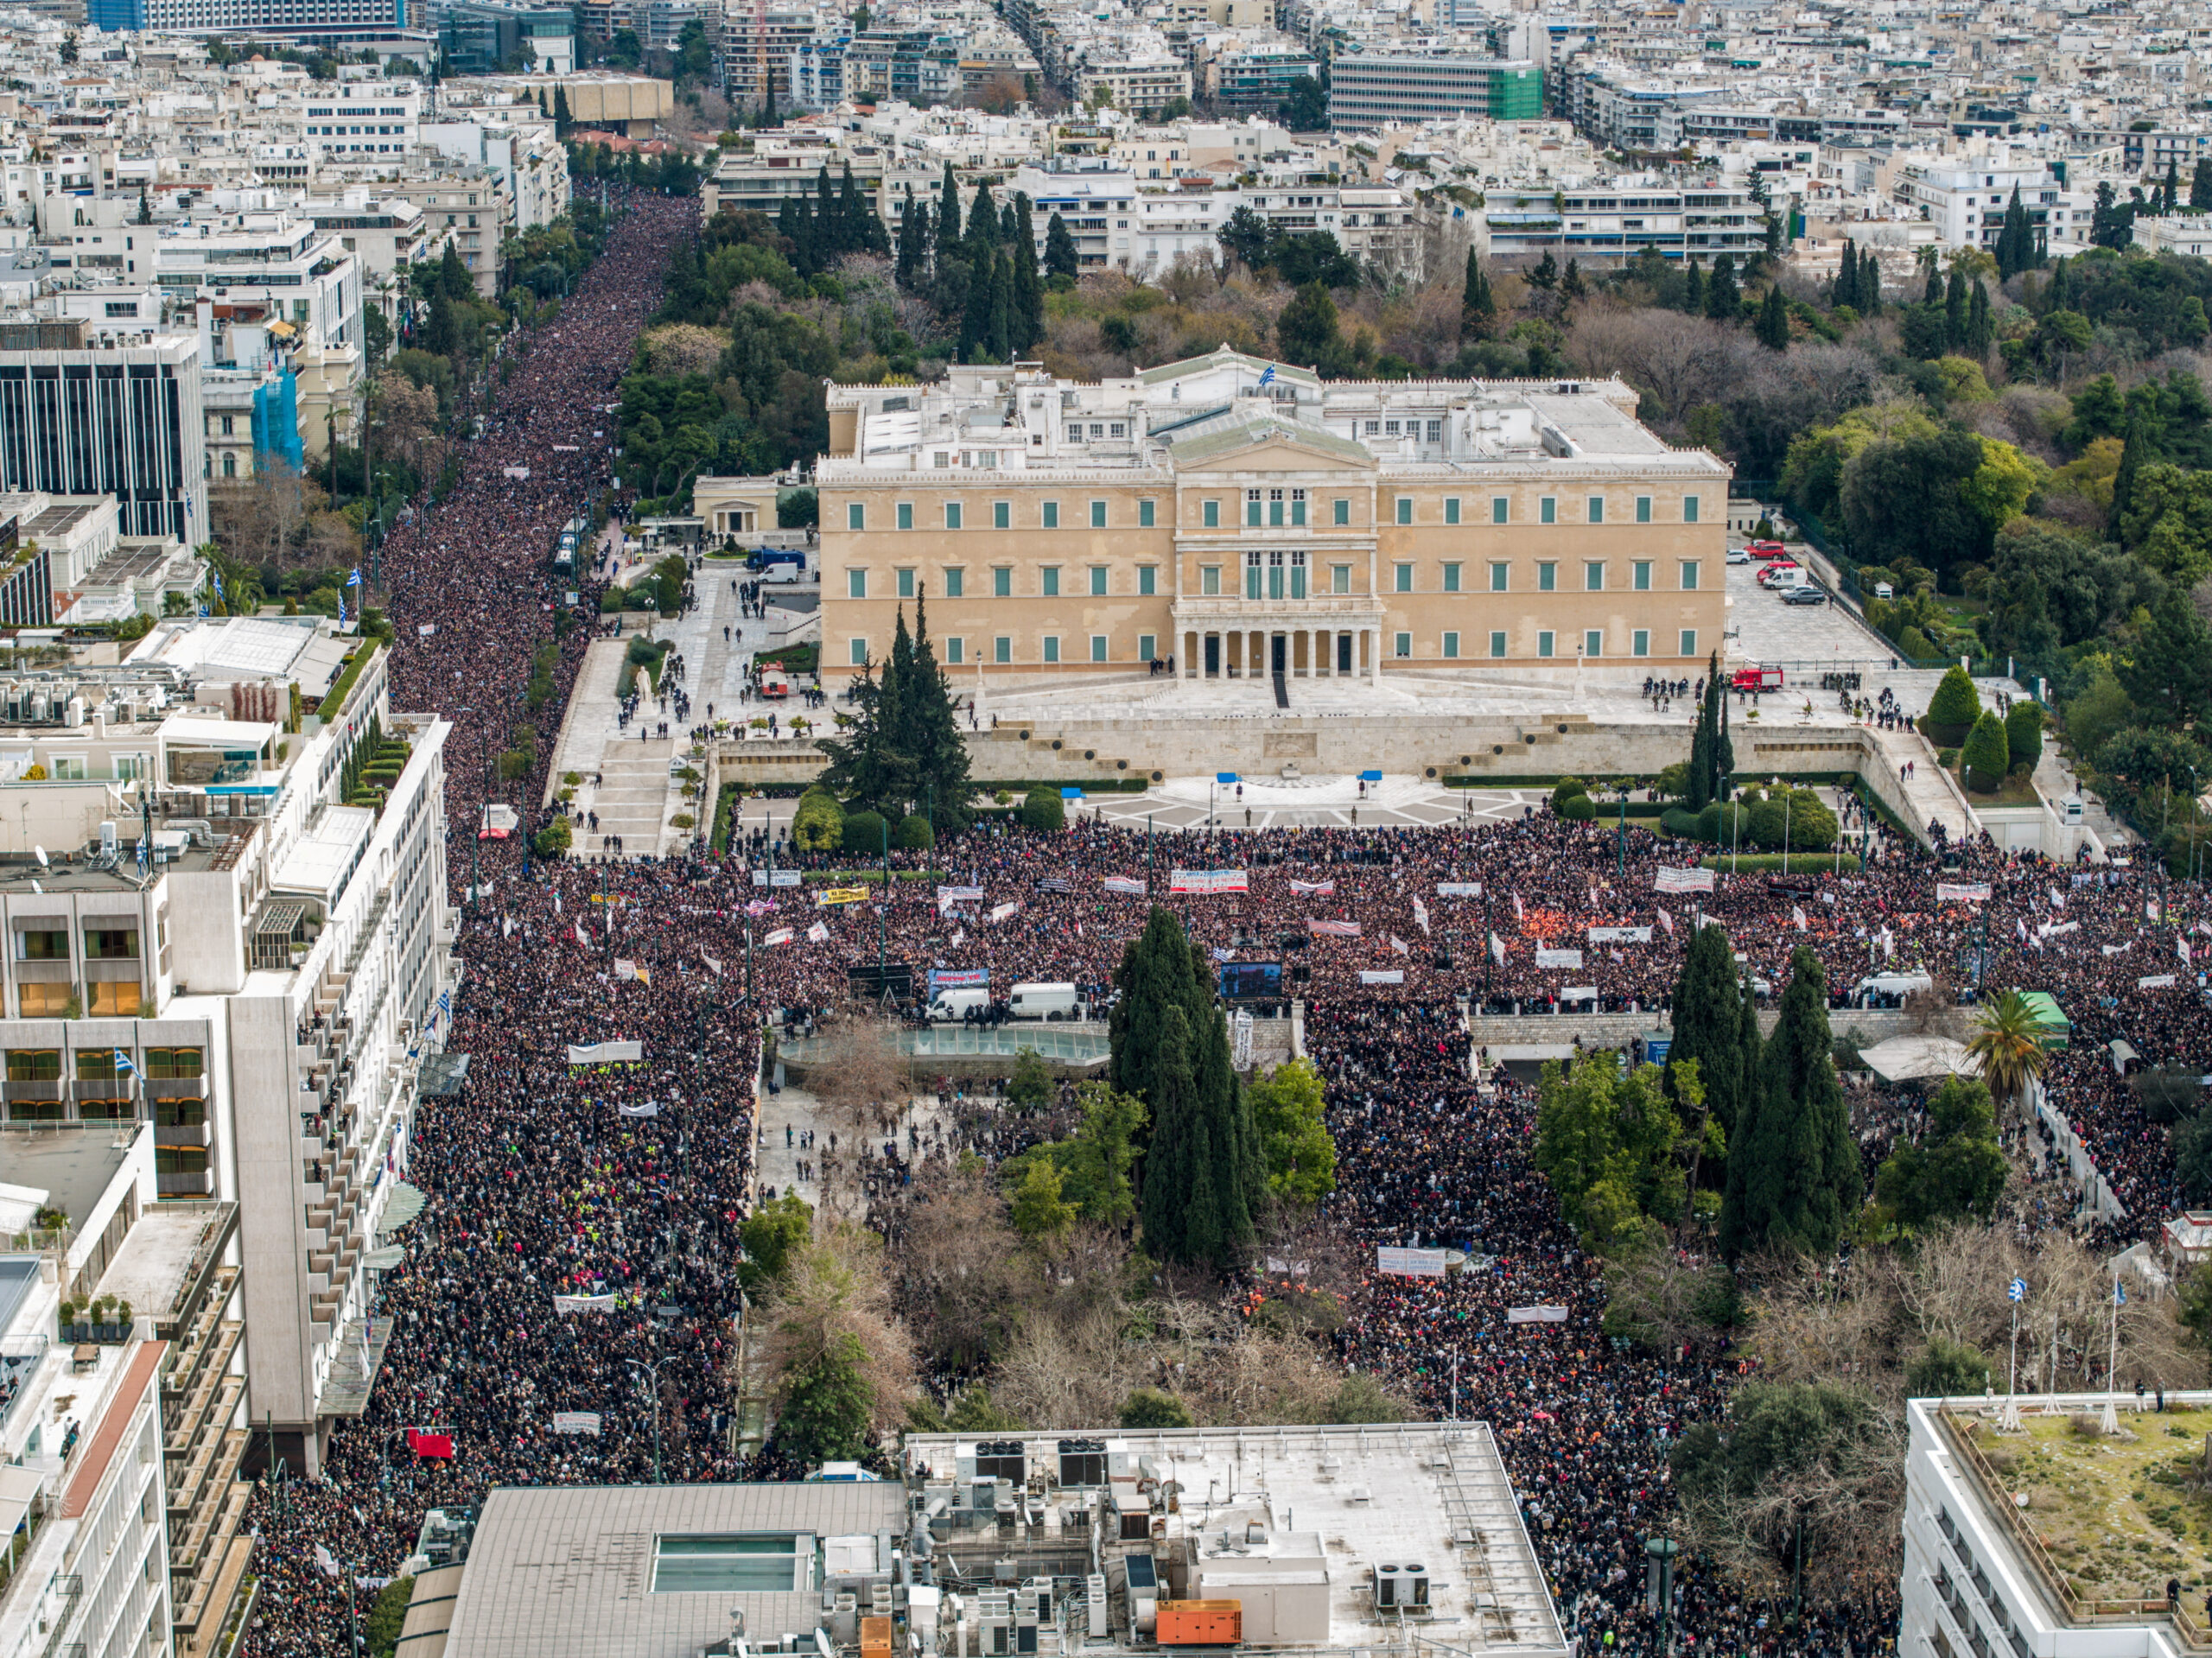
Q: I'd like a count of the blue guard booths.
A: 3